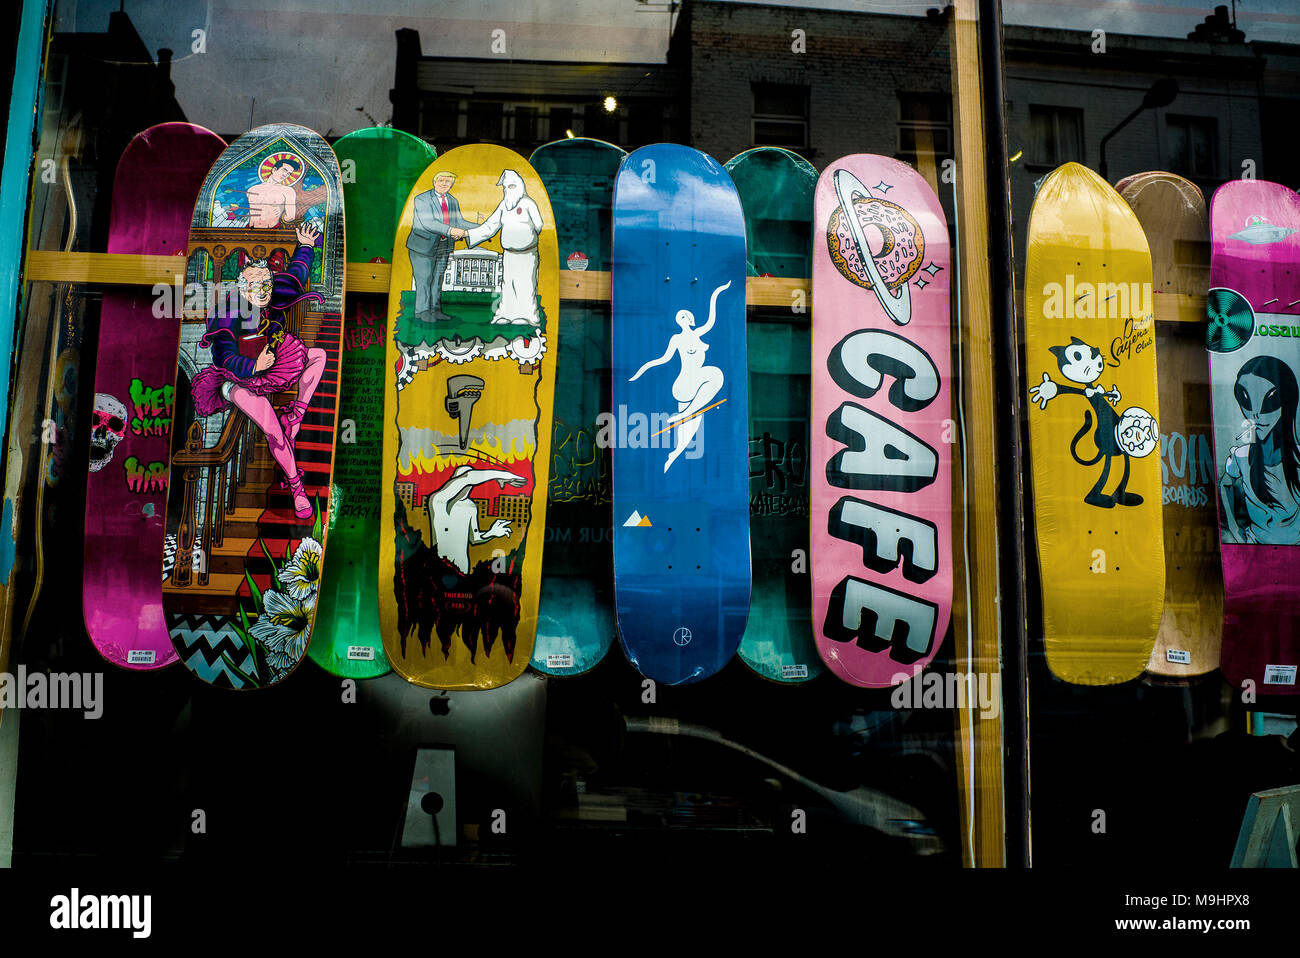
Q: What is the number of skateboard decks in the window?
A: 11